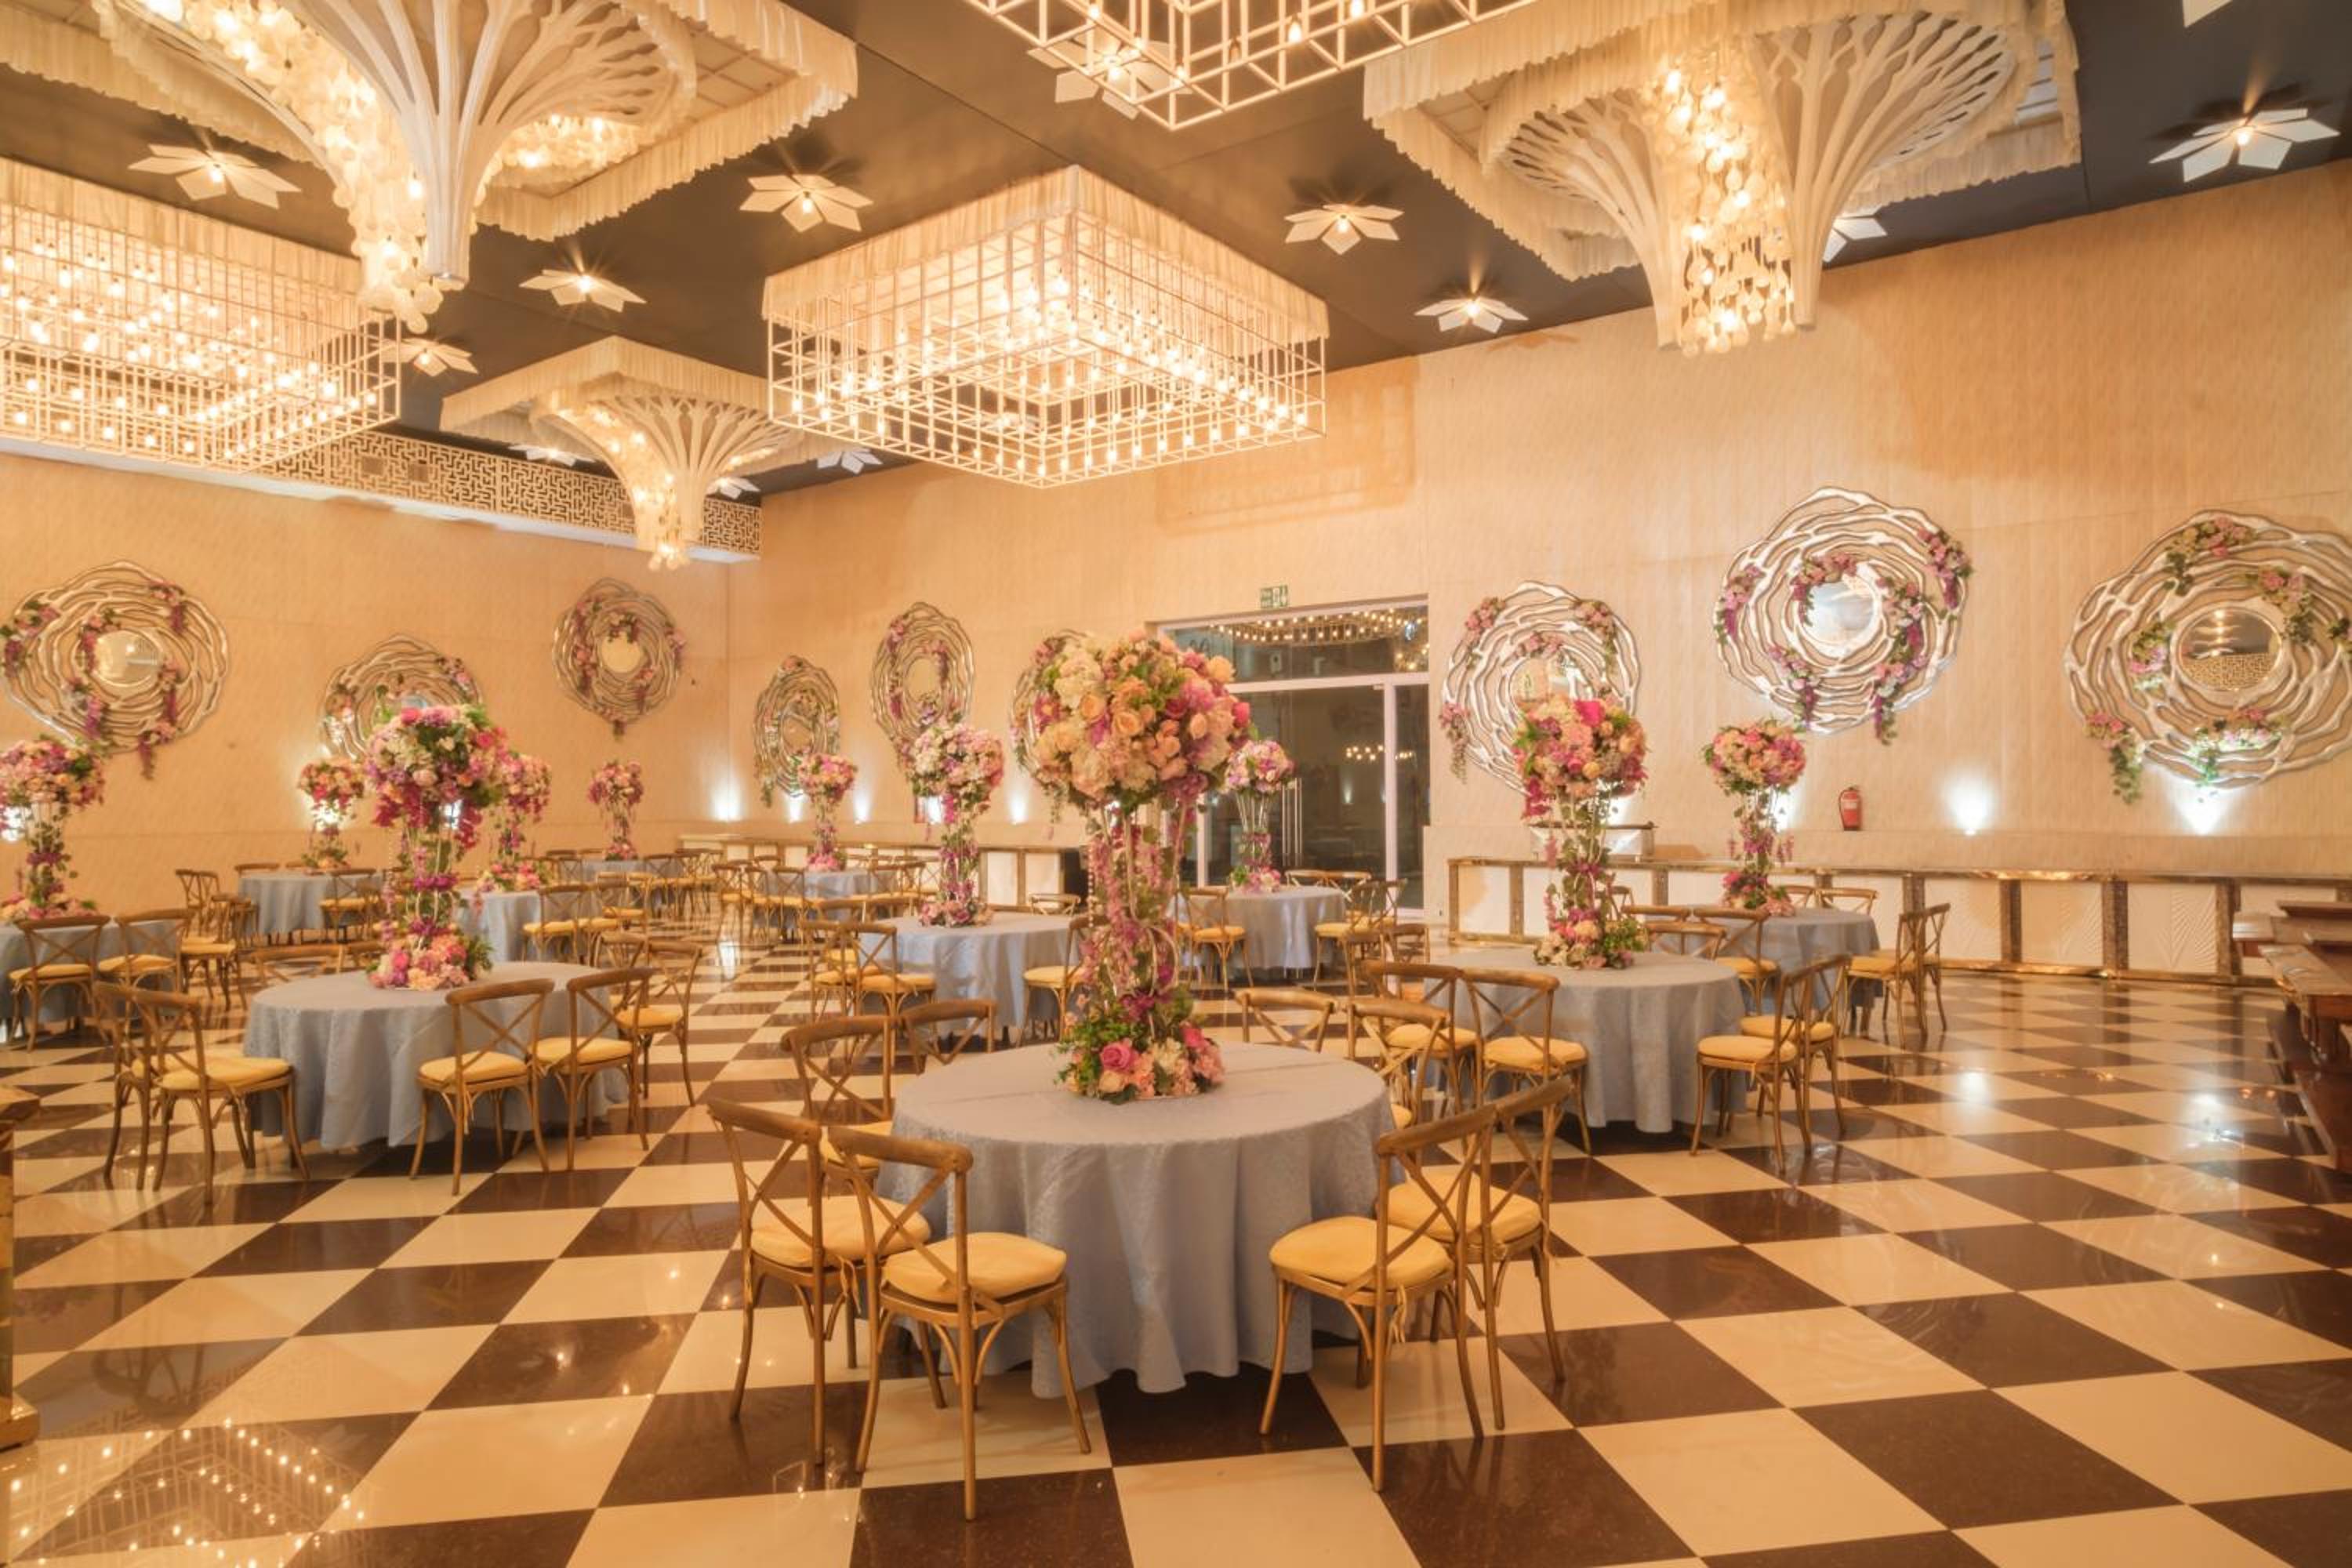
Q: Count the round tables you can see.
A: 11